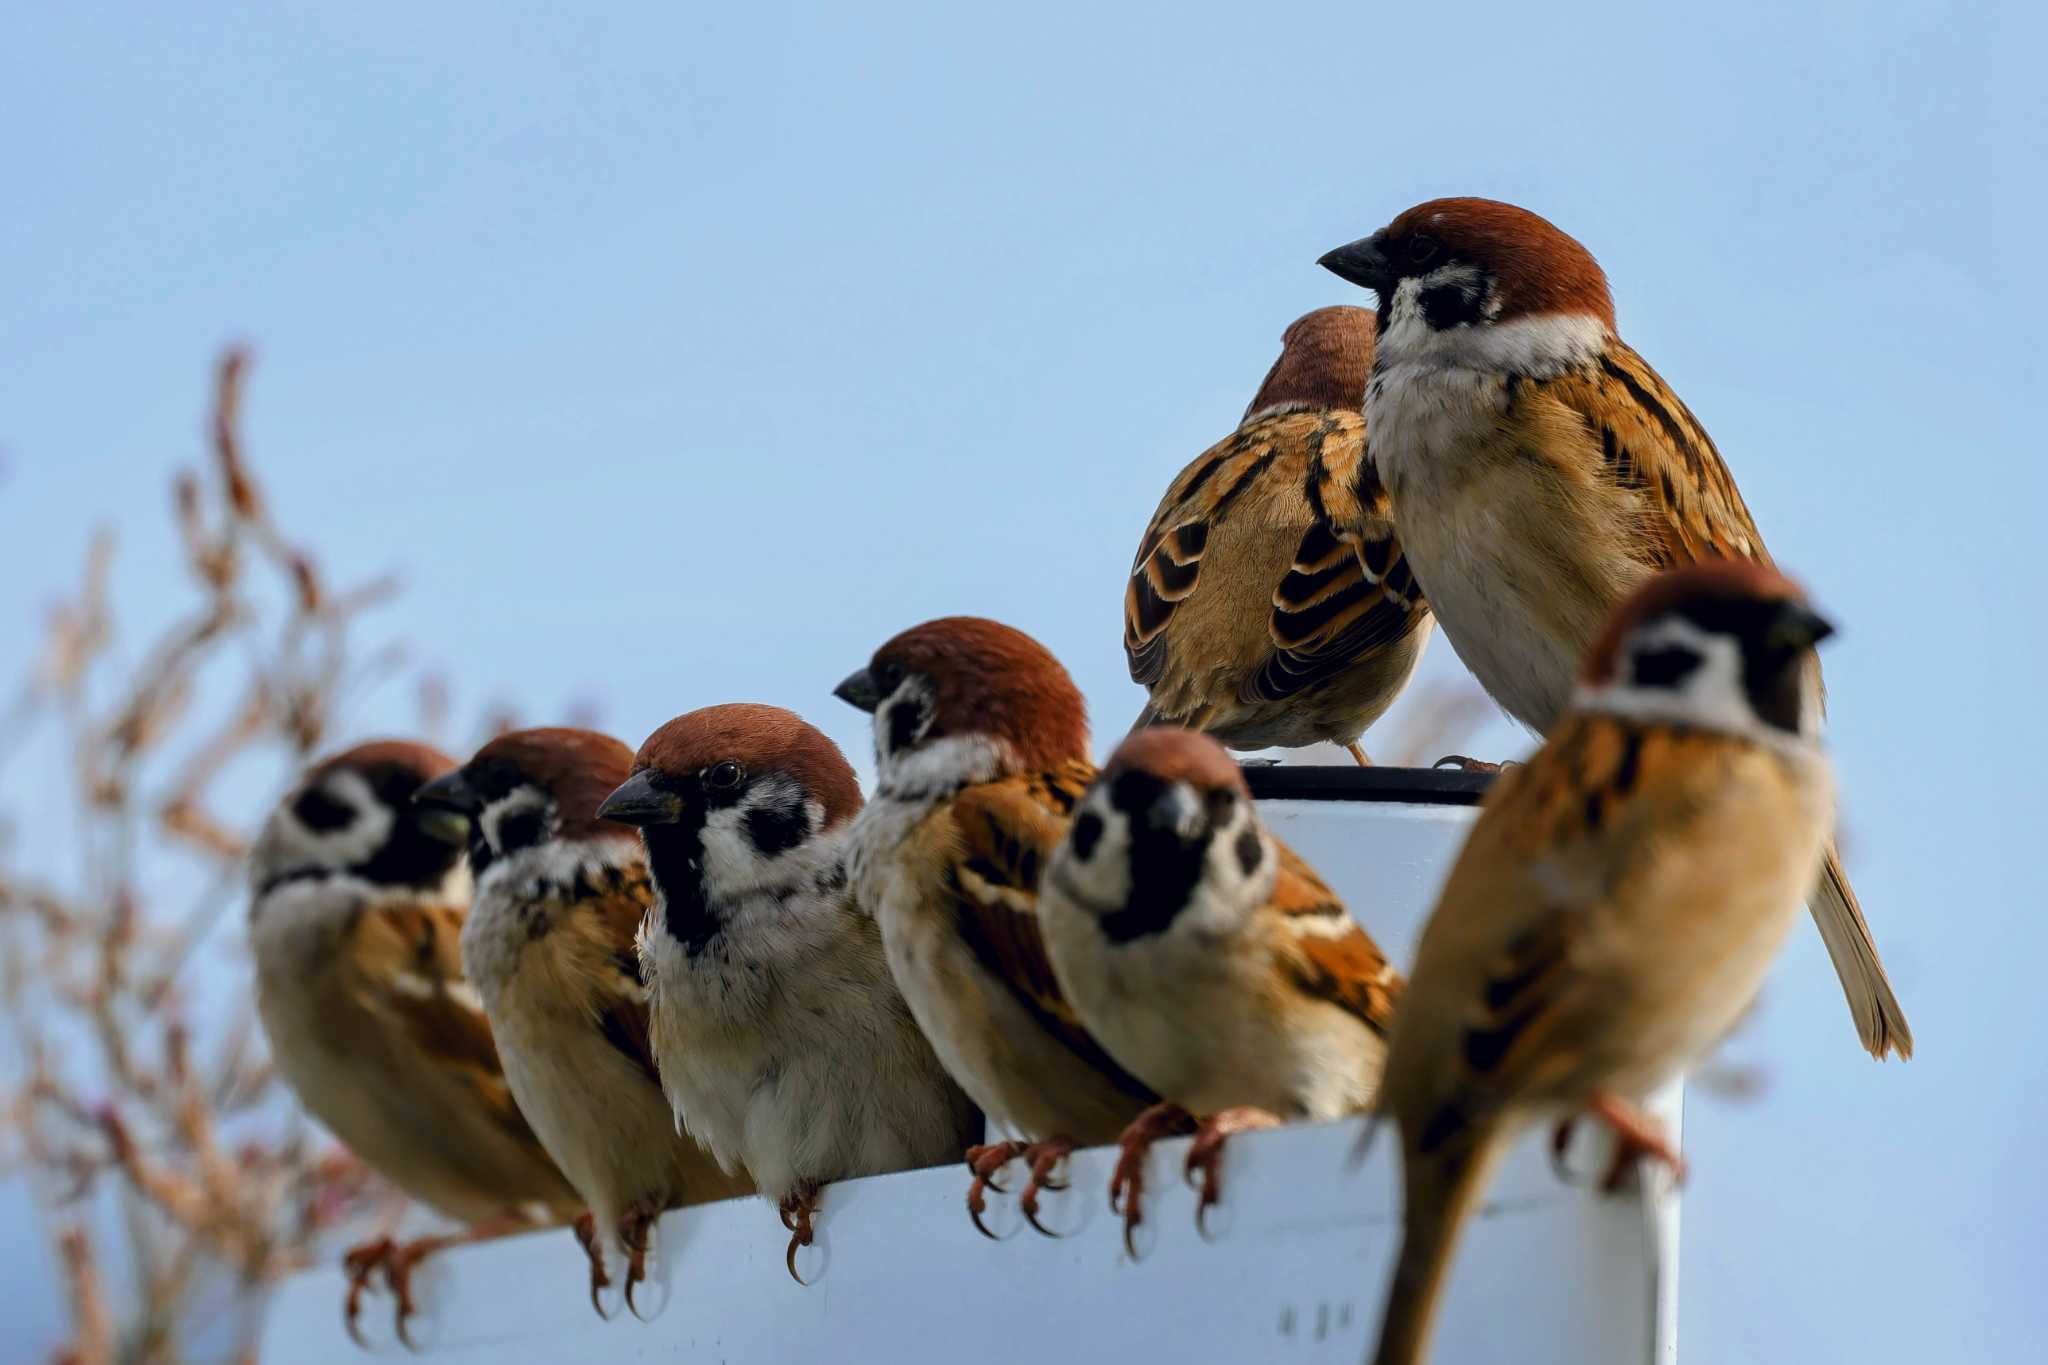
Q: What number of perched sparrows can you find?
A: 8